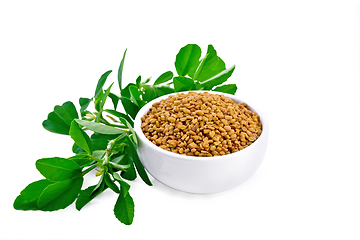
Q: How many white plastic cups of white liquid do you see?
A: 0